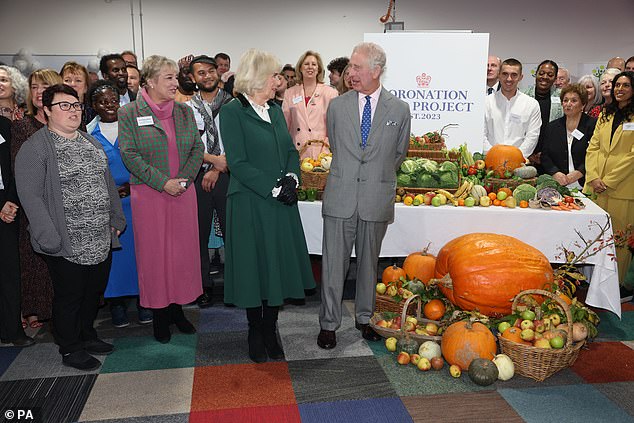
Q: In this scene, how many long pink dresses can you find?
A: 1